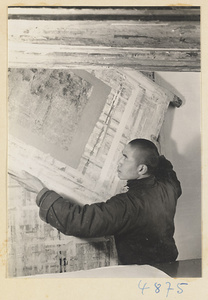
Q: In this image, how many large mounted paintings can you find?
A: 1